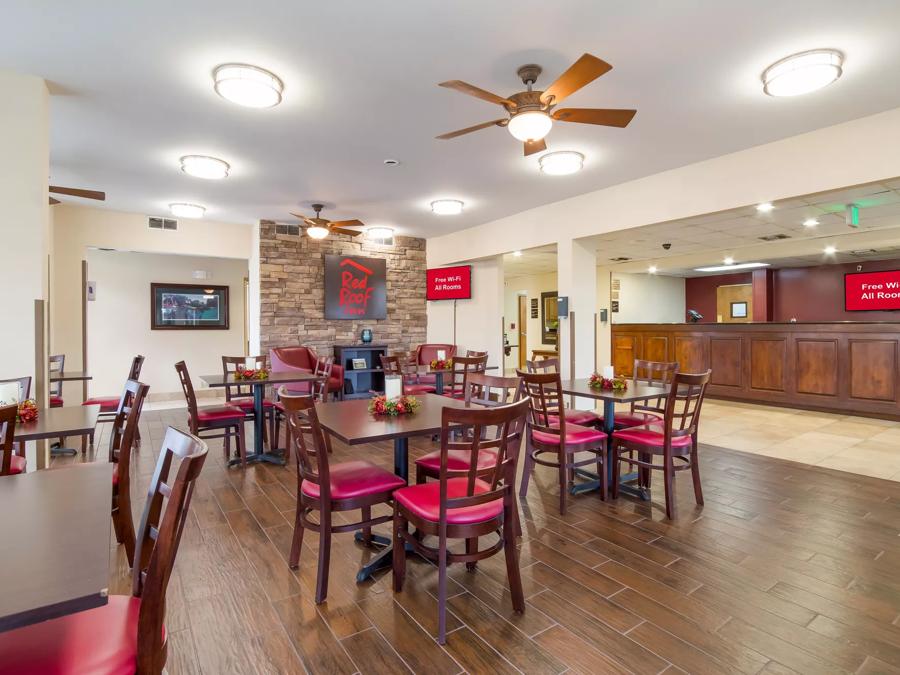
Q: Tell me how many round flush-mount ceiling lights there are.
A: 7